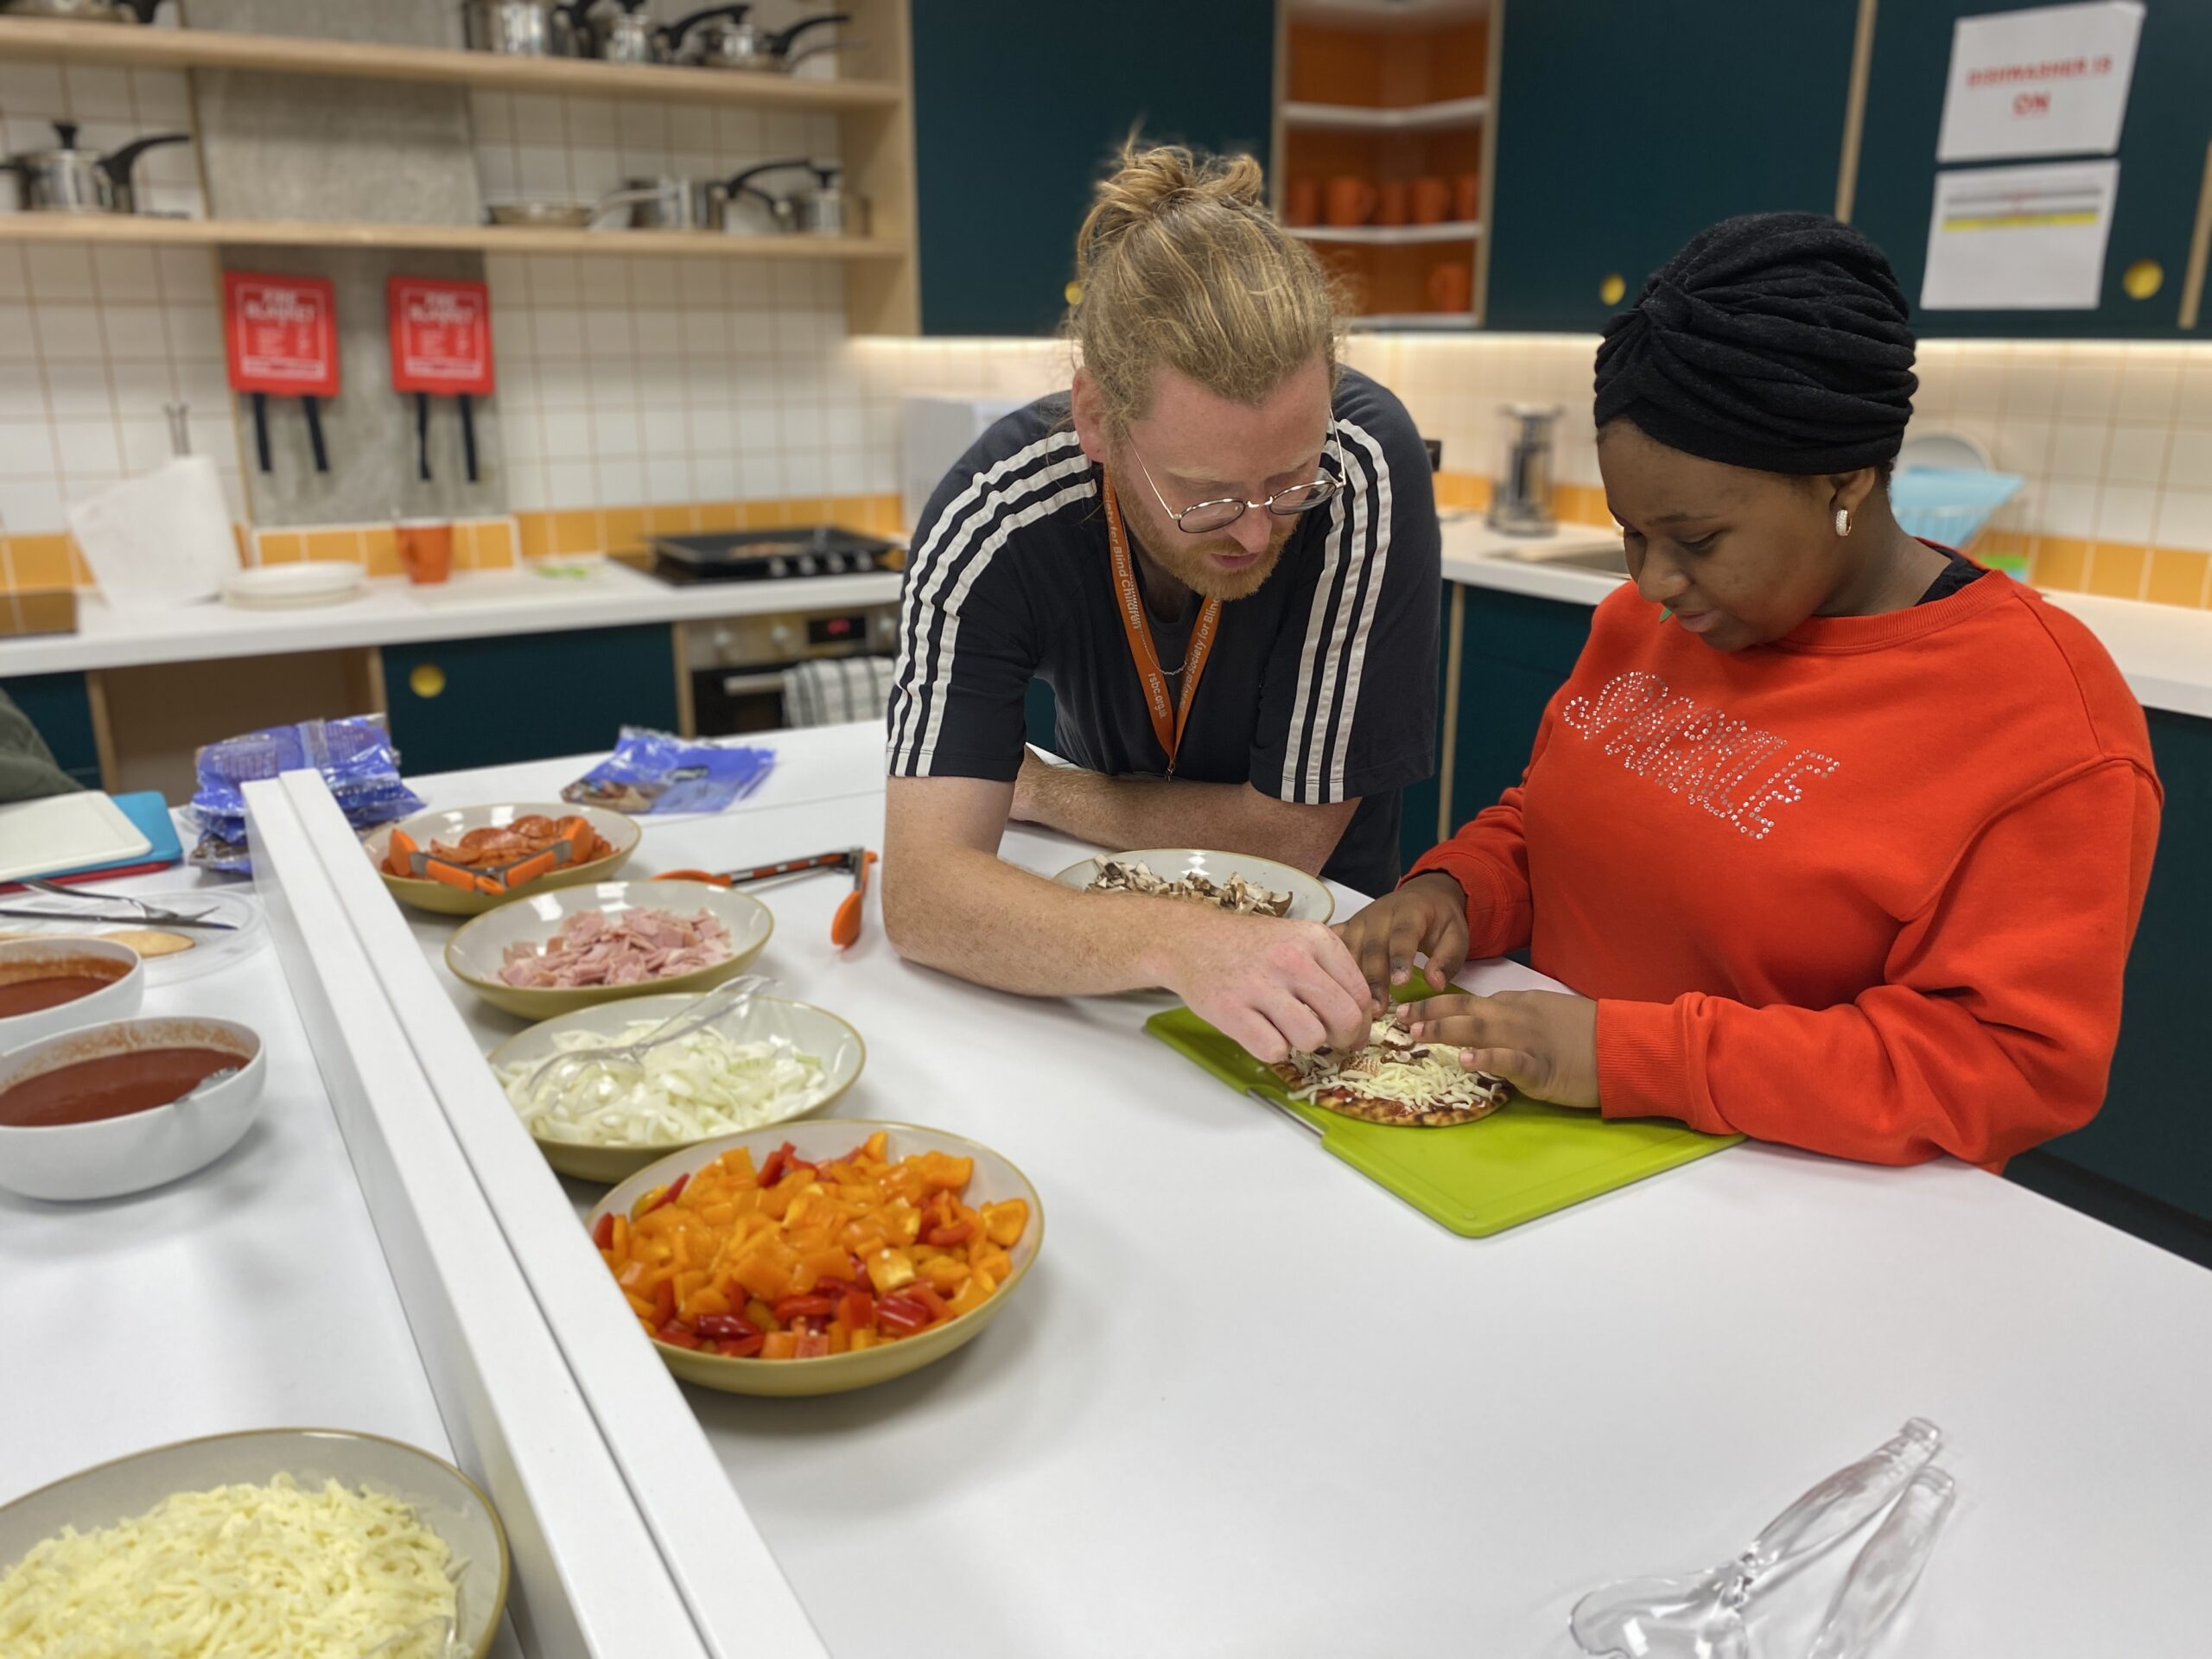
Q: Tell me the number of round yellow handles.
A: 4